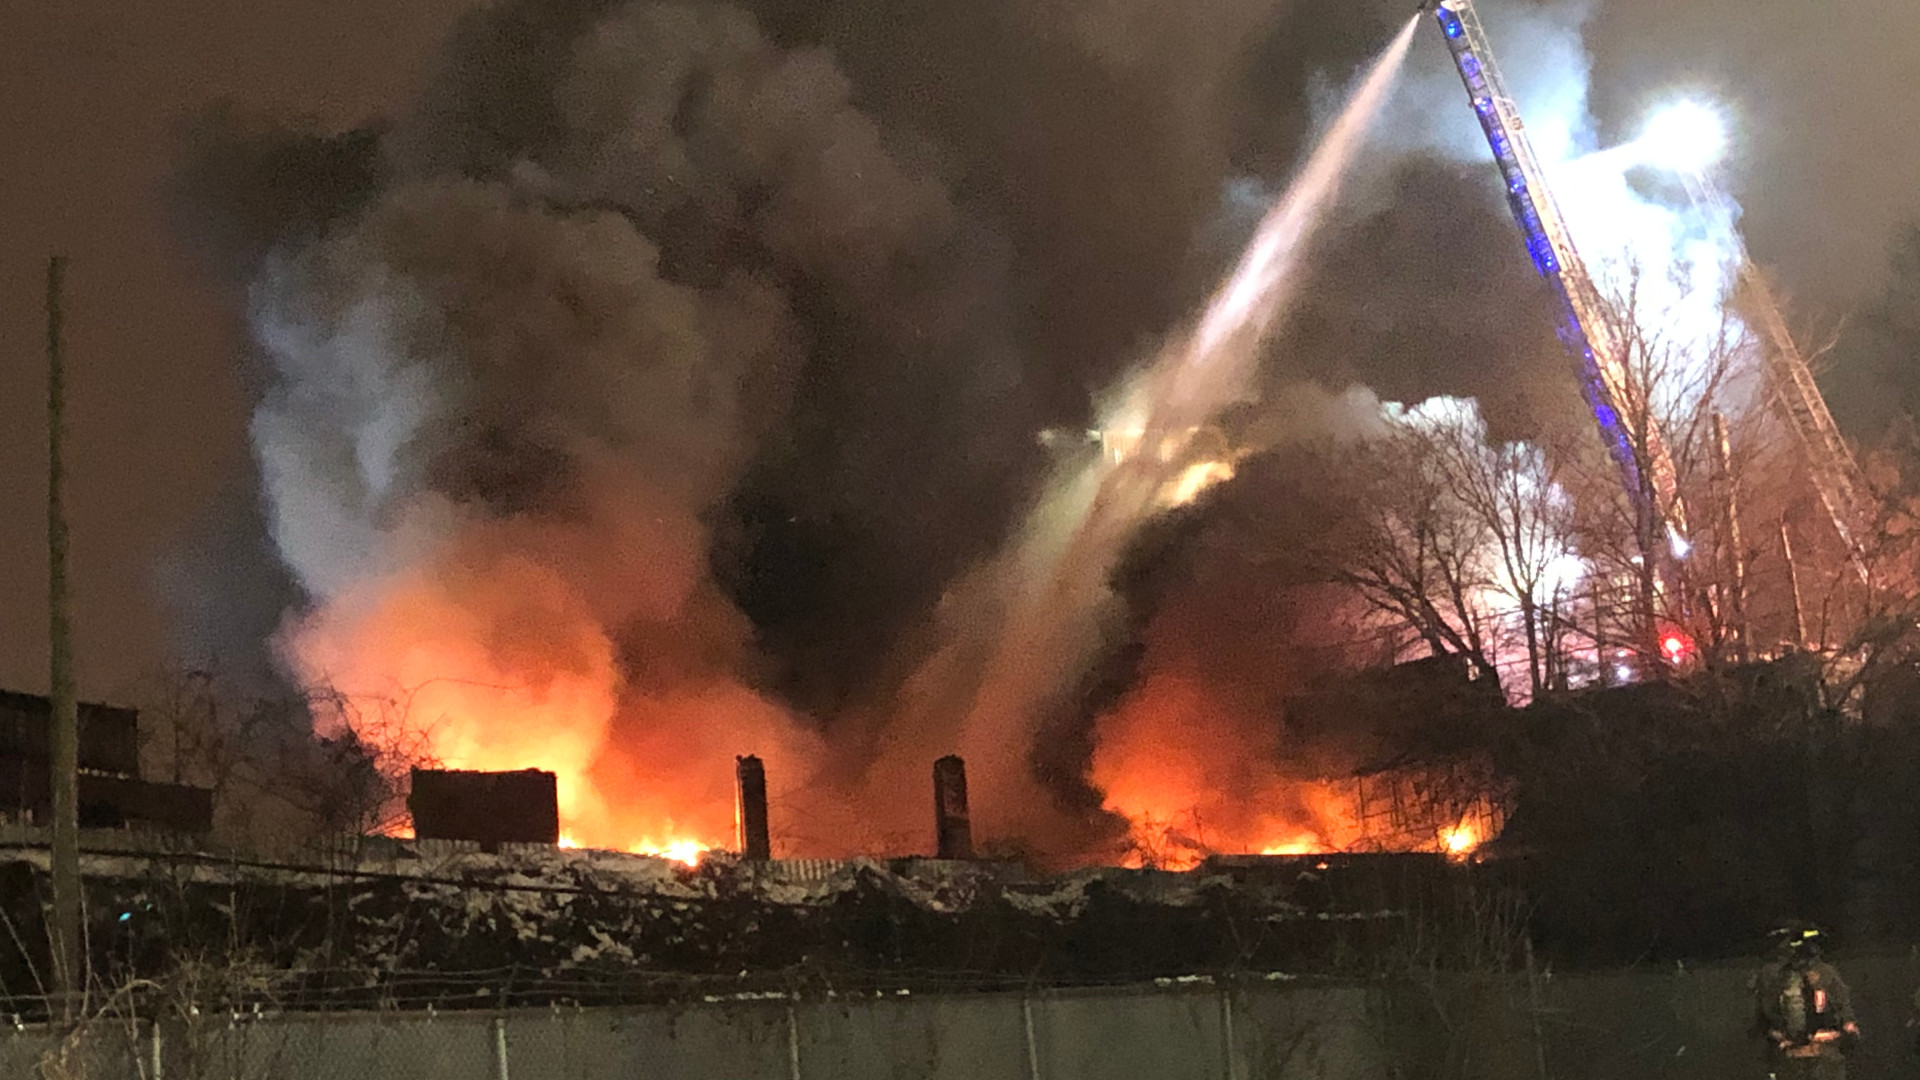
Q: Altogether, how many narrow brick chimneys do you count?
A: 2